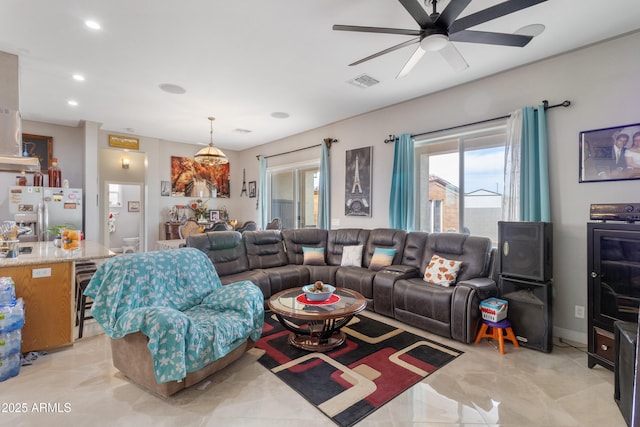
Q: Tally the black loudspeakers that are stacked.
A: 2